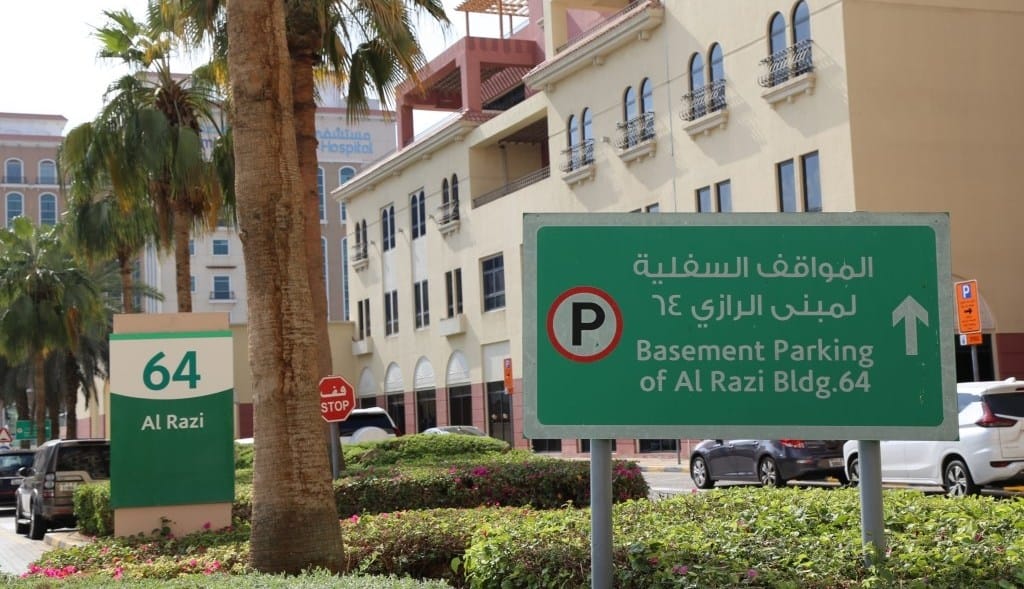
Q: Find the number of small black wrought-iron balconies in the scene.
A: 6